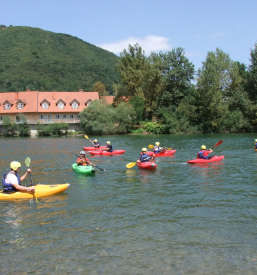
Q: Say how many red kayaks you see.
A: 5